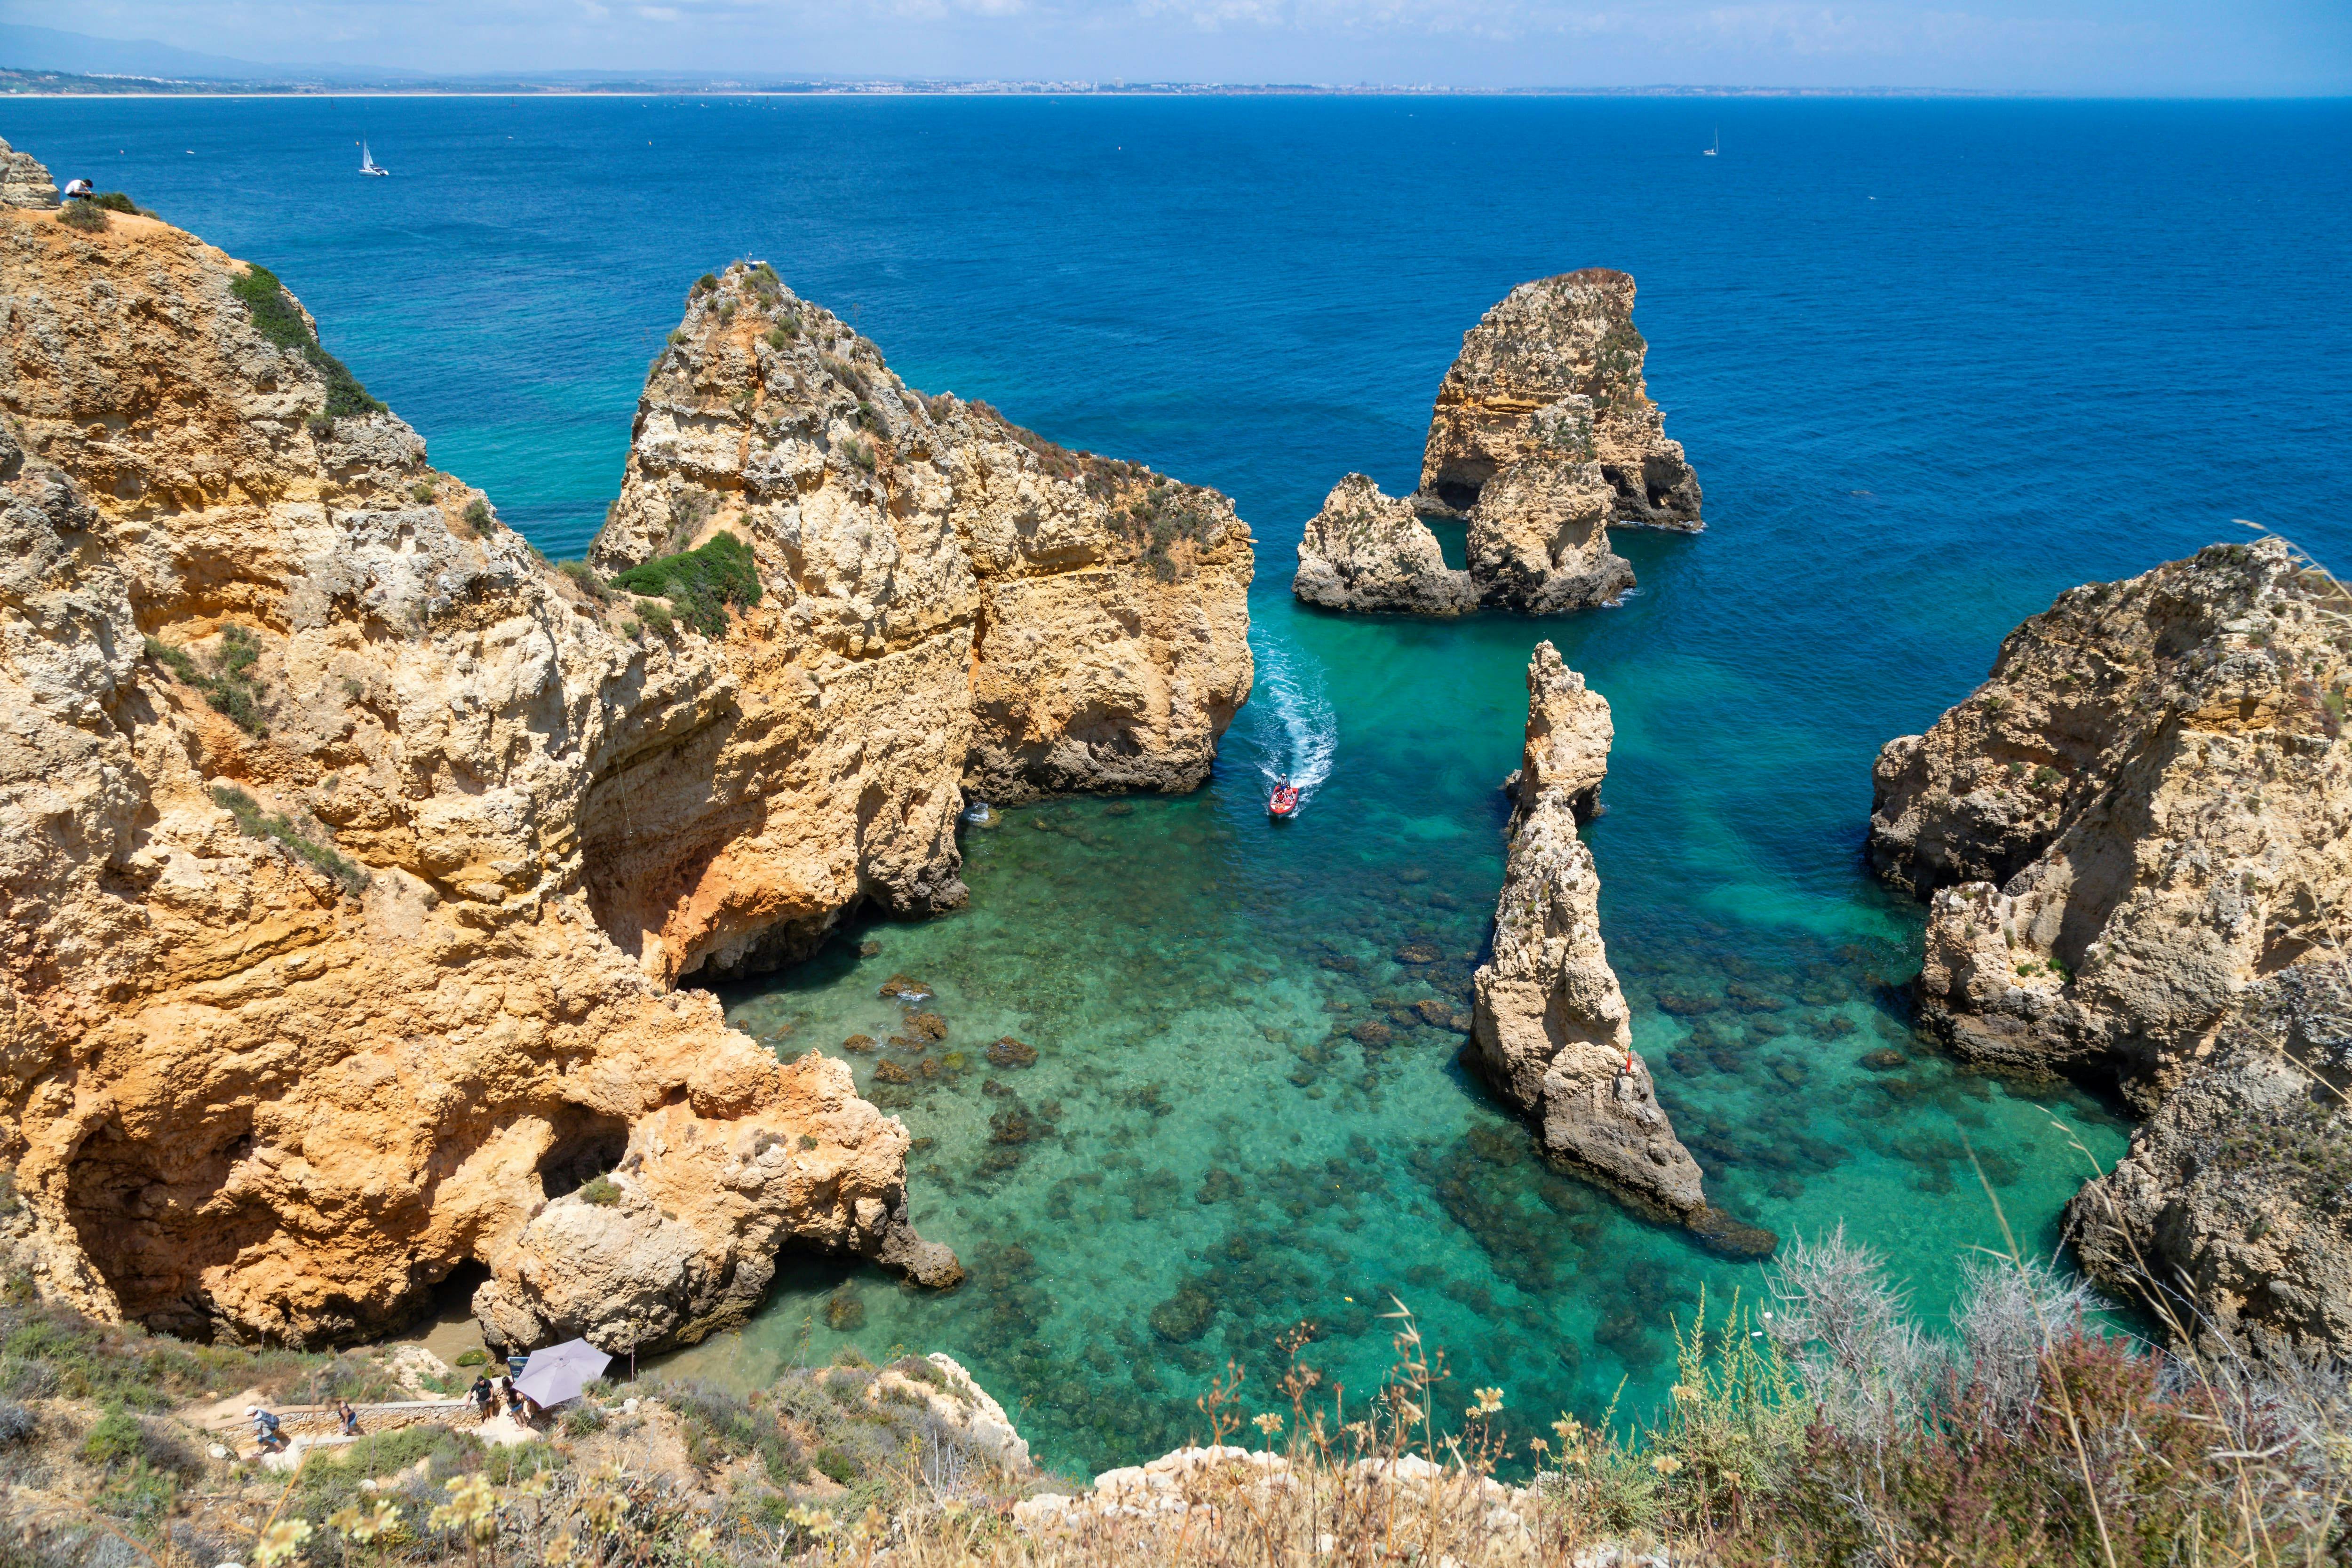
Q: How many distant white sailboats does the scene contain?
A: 2